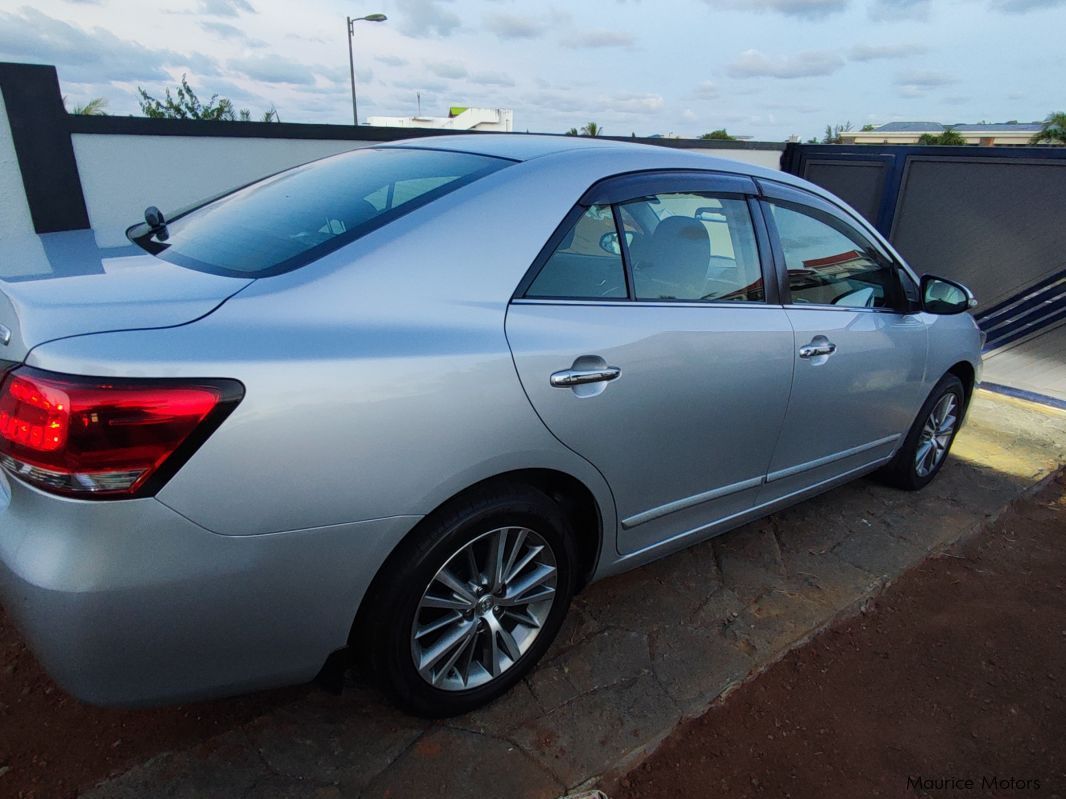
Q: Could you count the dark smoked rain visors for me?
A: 2